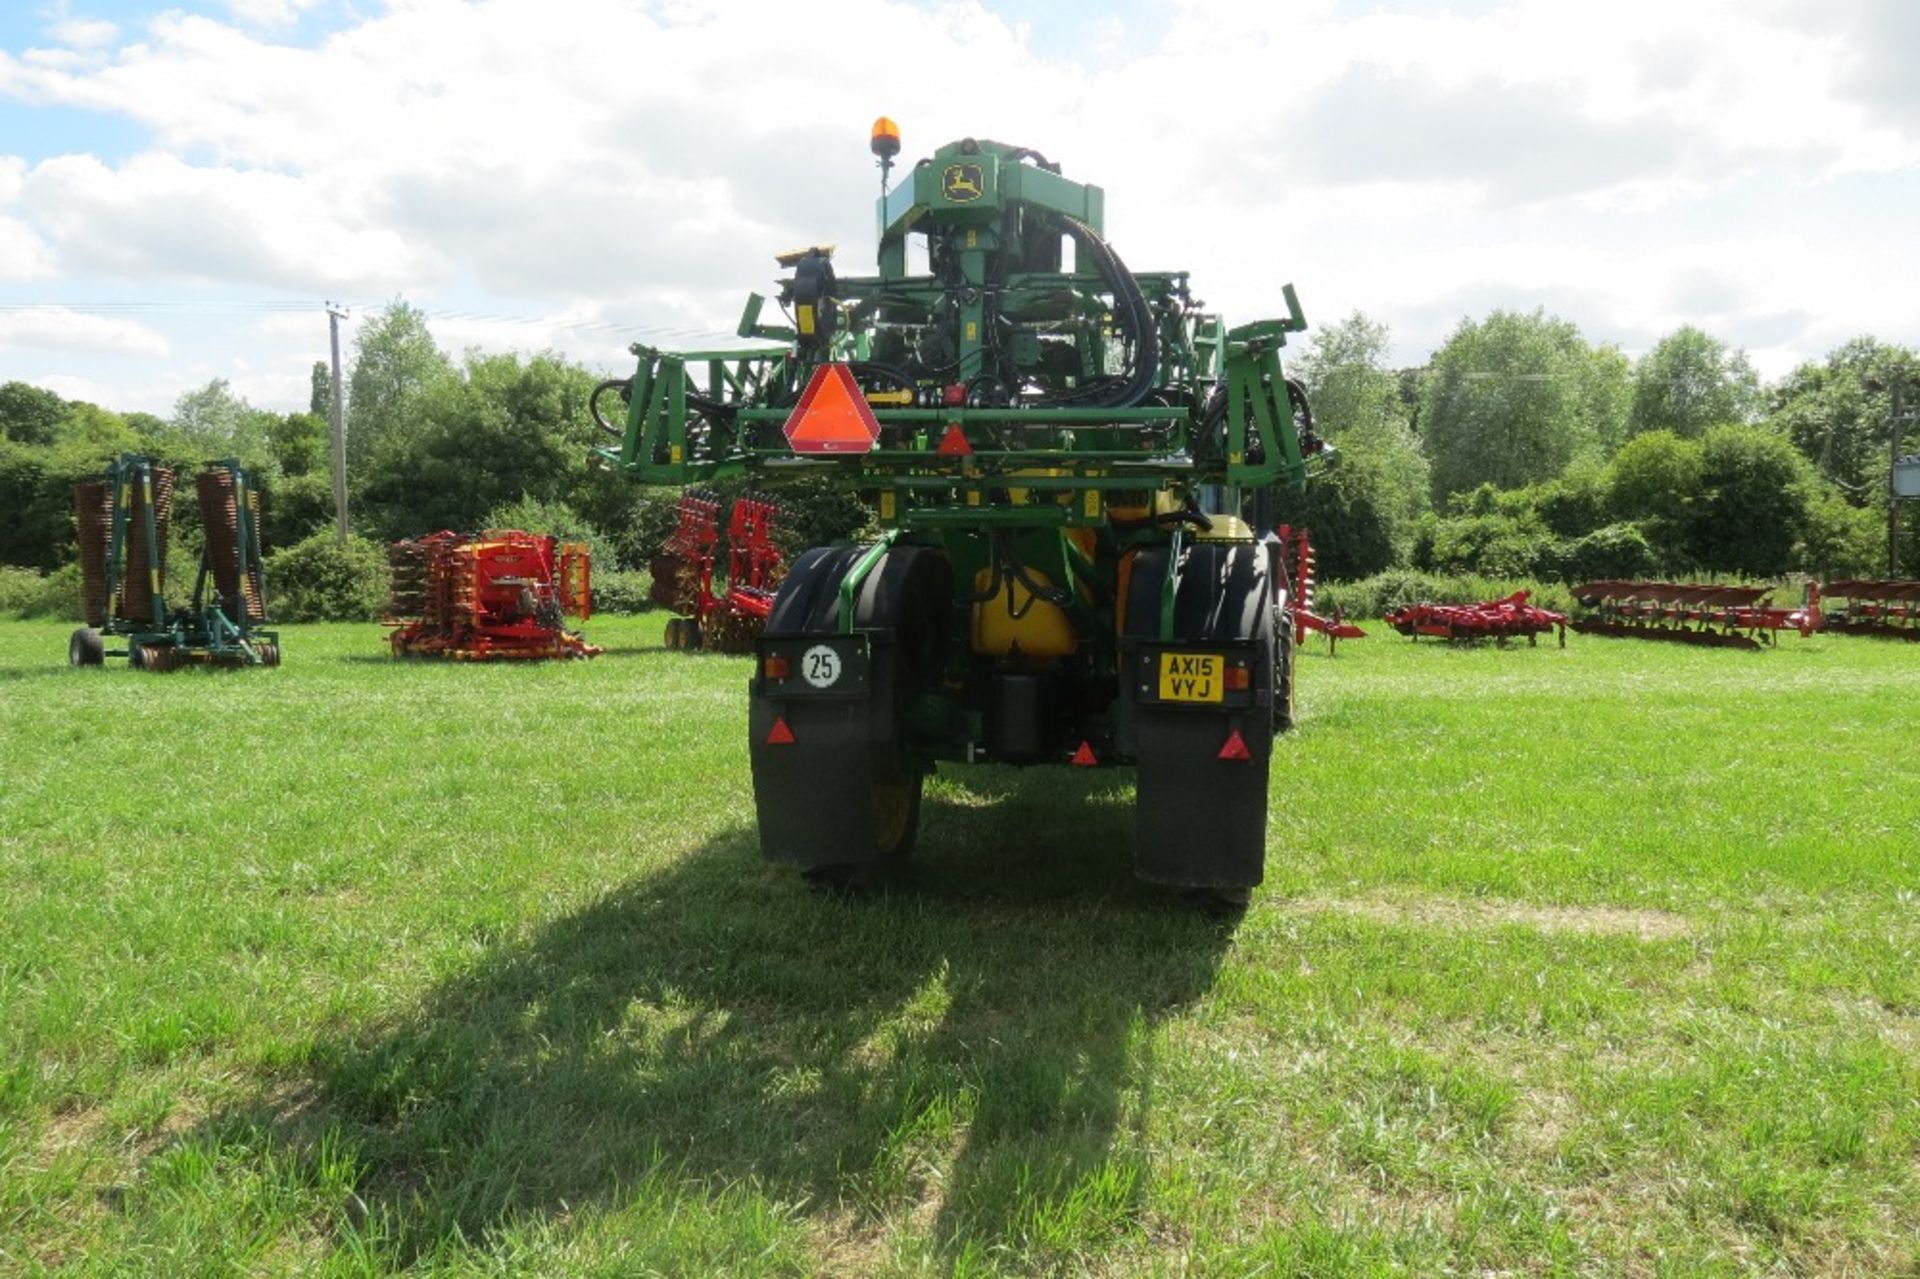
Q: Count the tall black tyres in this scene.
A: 2